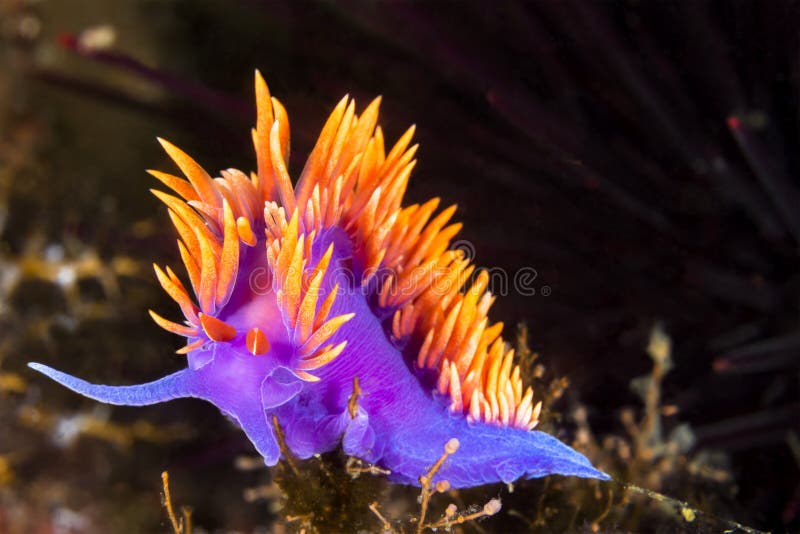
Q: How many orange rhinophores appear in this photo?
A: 2